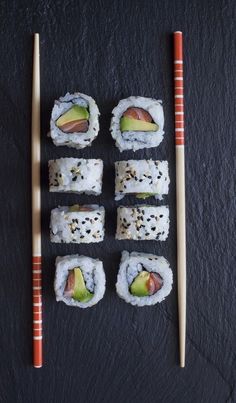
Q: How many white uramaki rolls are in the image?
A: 8